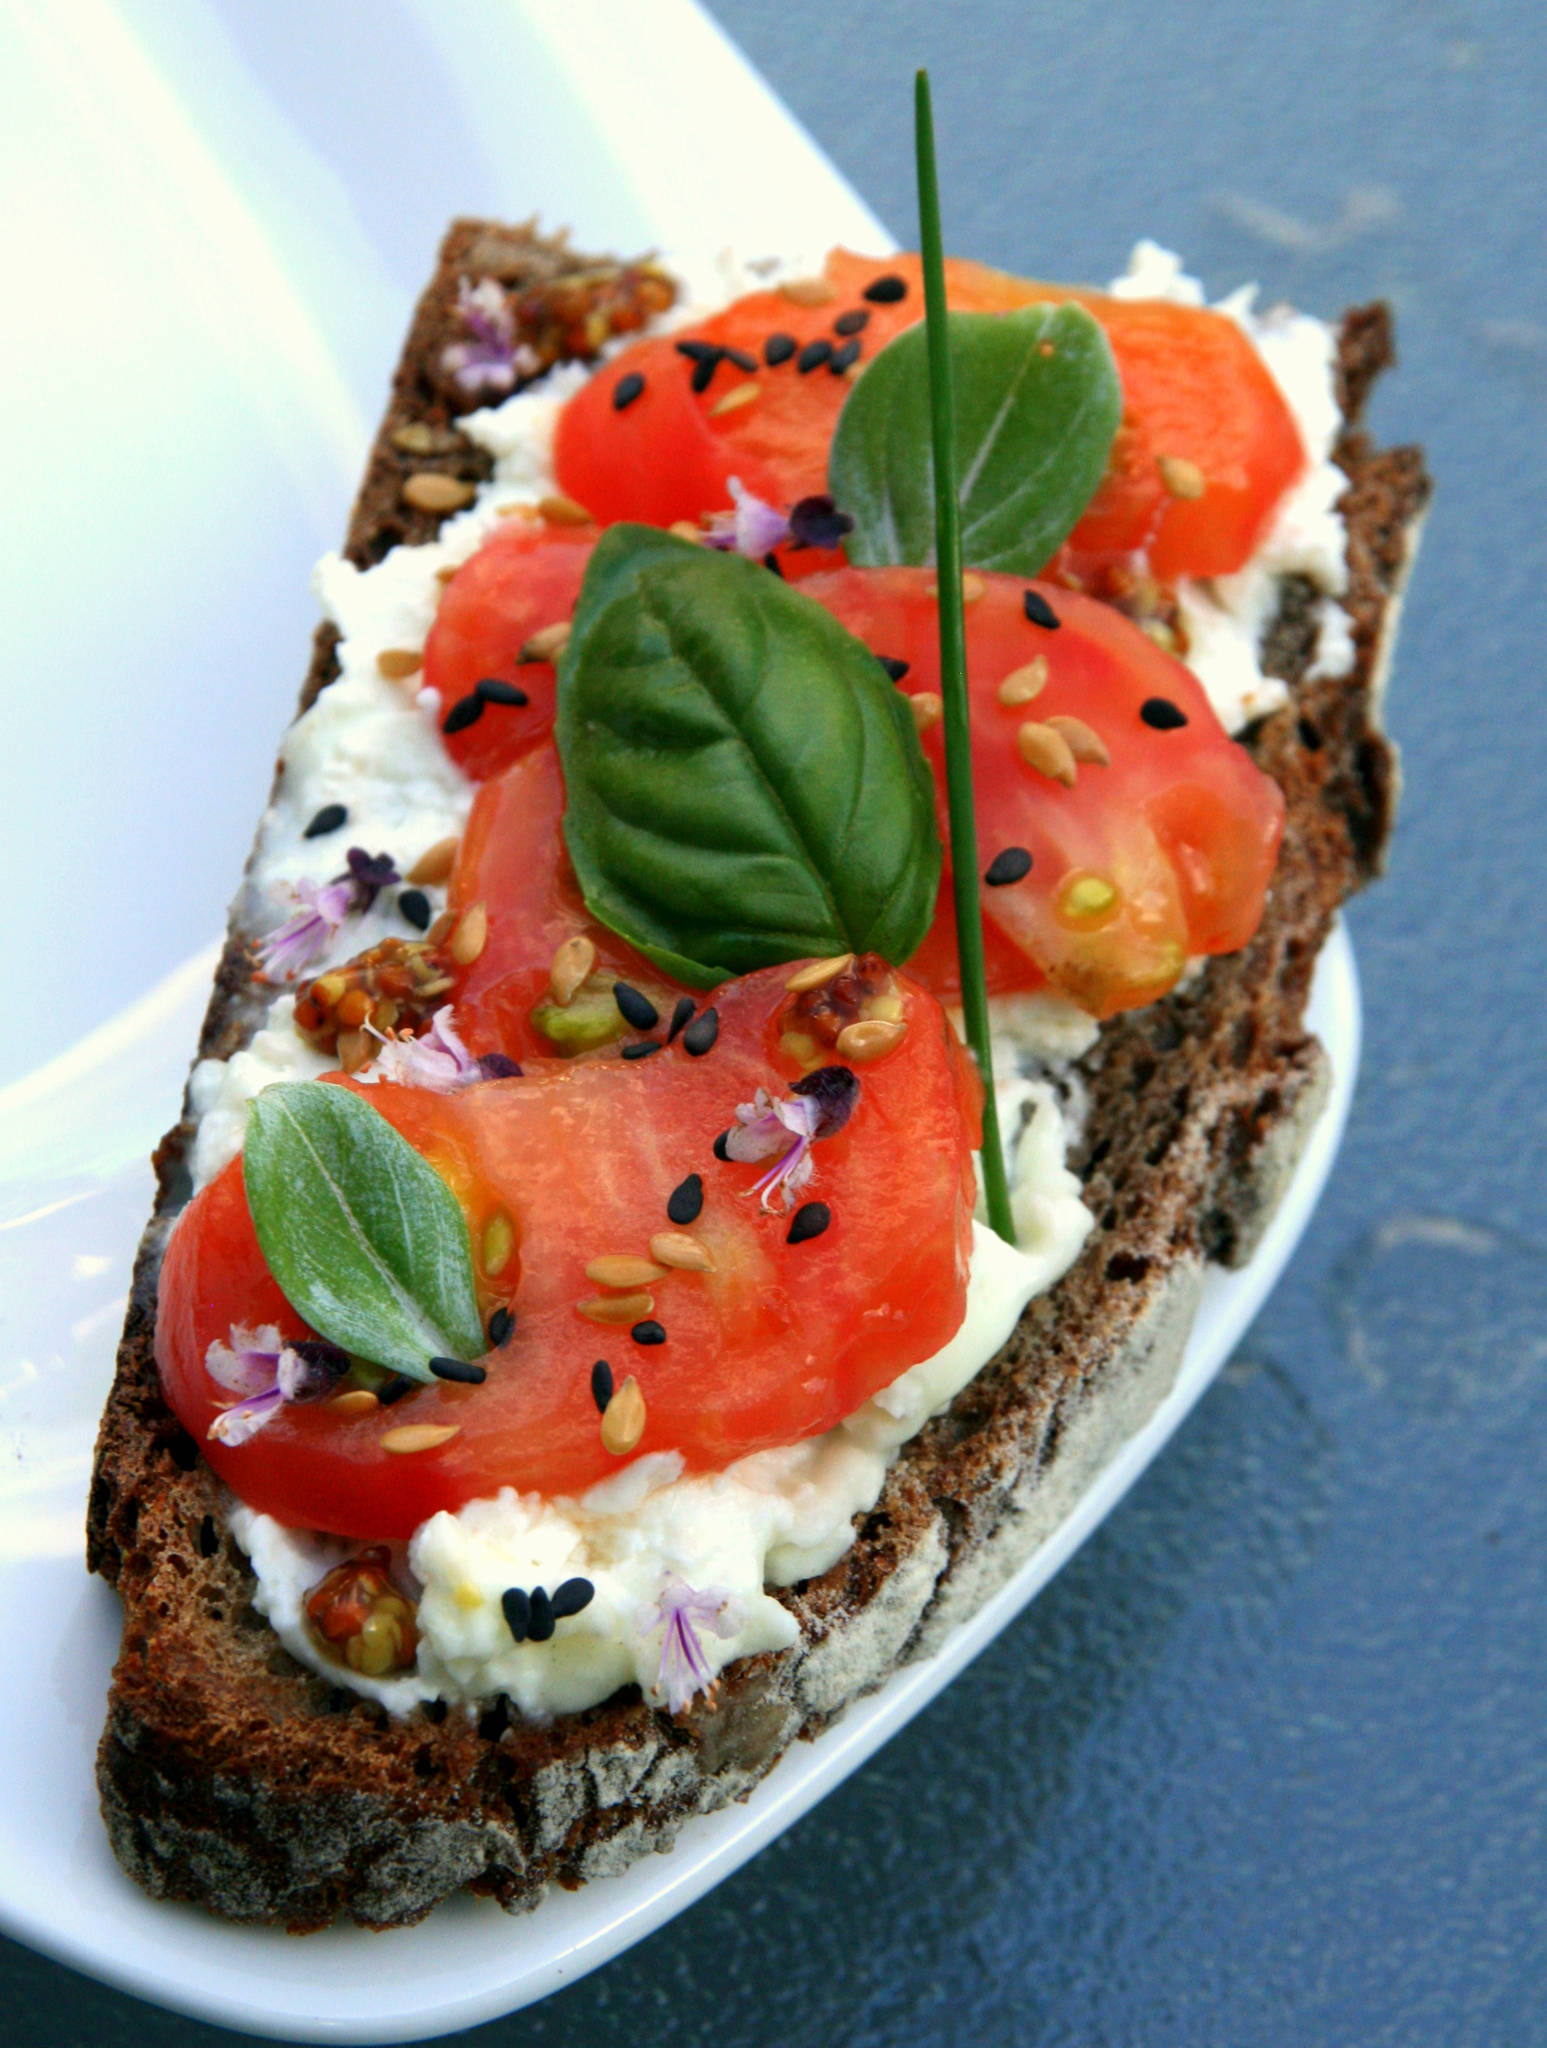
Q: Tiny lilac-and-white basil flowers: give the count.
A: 7